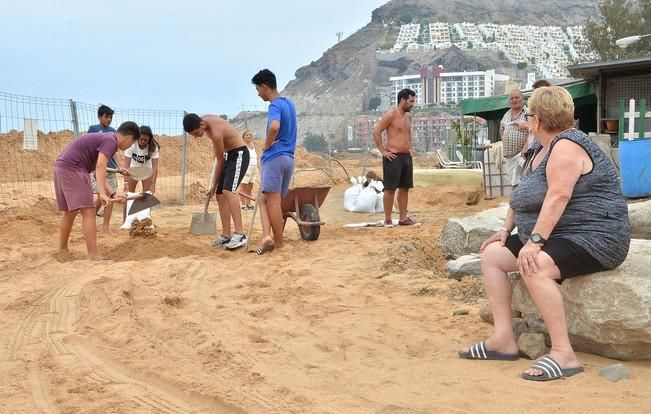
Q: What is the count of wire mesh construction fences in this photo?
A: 1